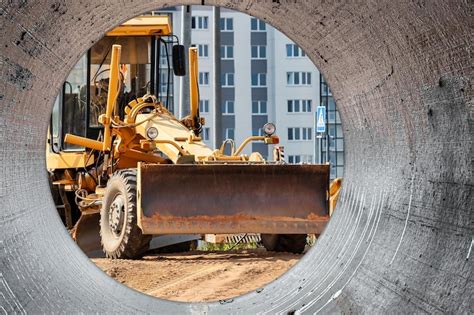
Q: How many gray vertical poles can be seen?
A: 2